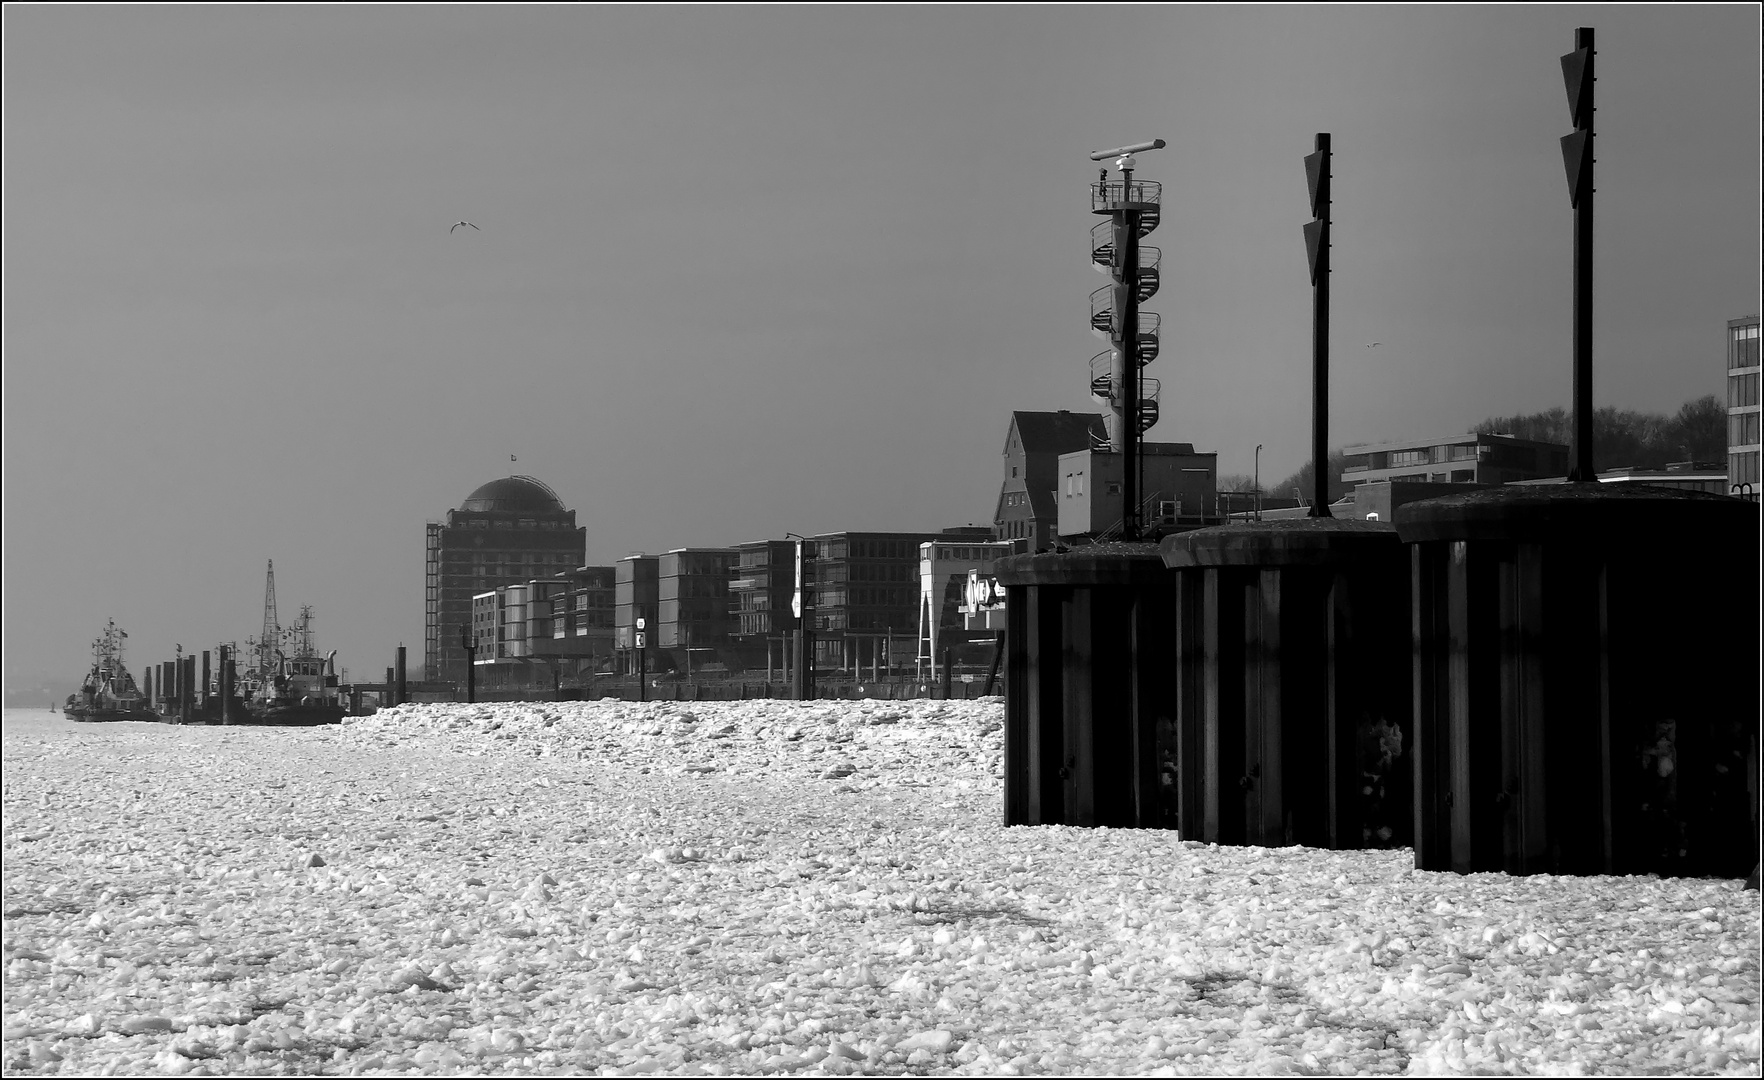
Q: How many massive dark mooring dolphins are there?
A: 3